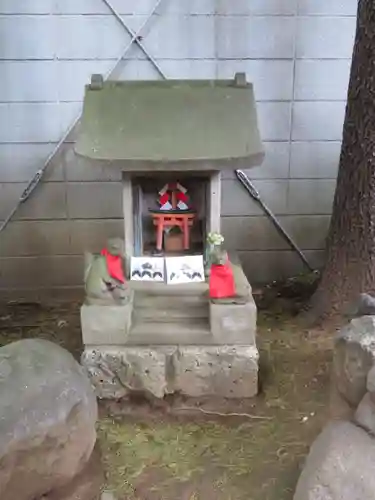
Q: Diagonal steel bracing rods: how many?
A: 2